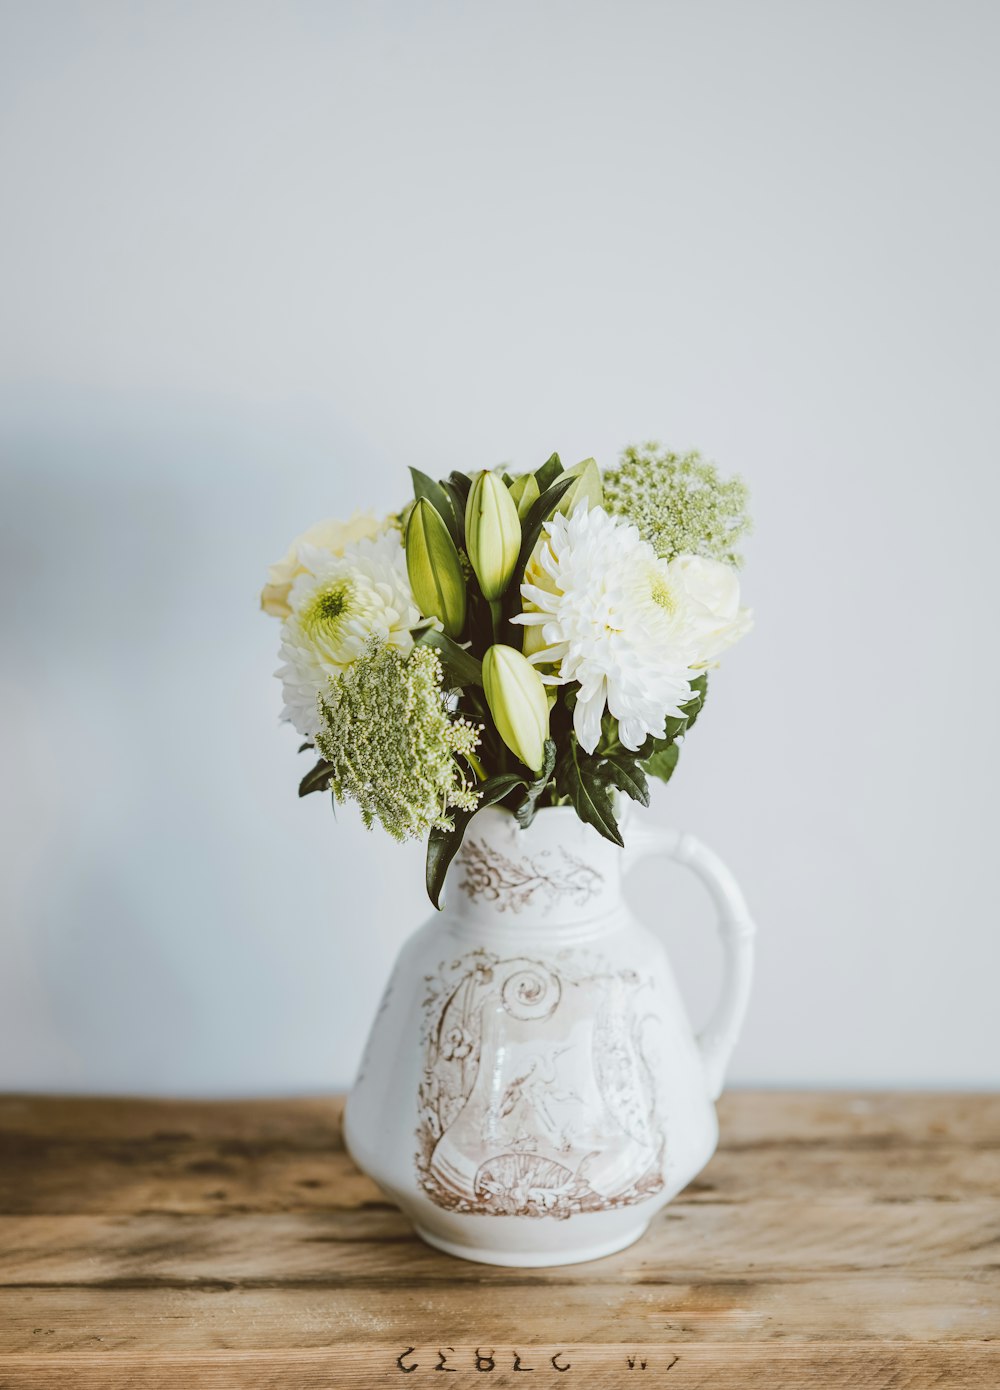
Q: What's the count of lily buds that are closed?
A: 3